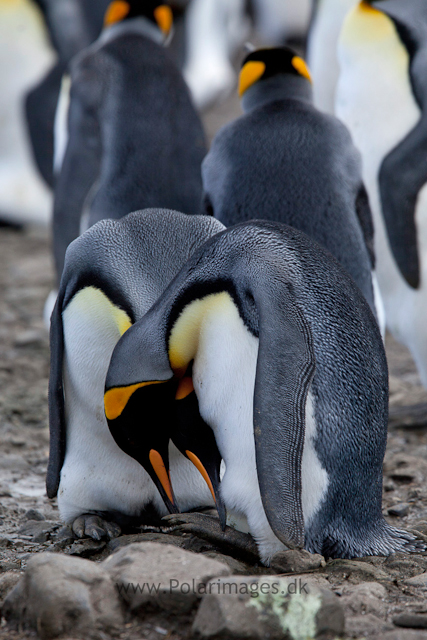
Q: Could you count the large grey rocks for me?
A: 3